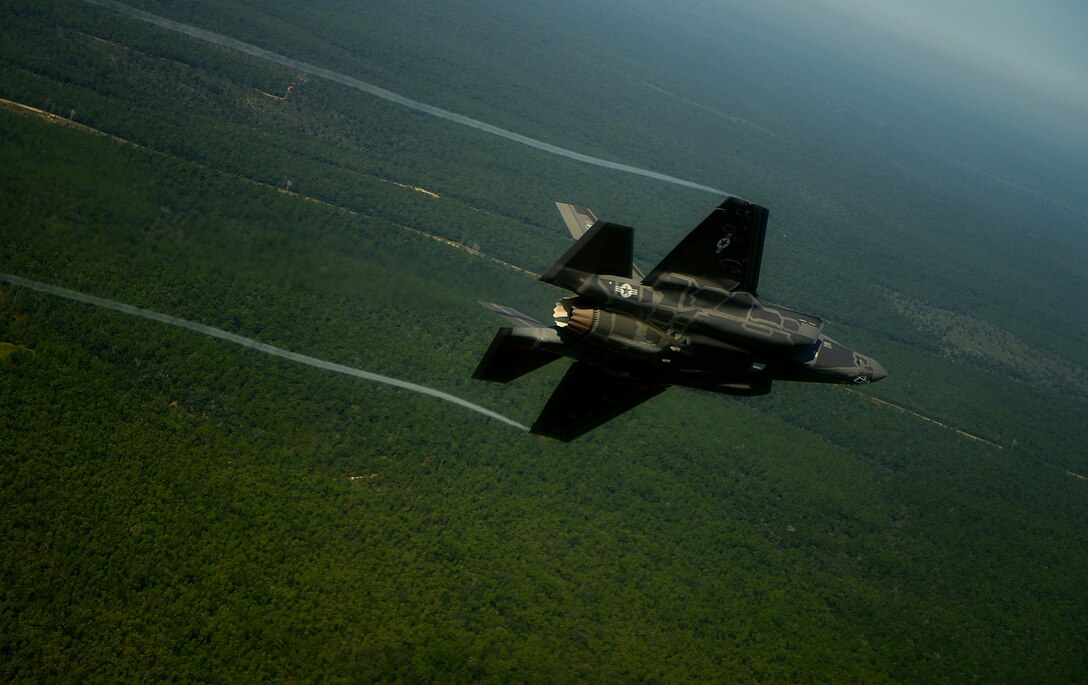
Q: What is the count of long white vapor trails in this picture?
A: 2